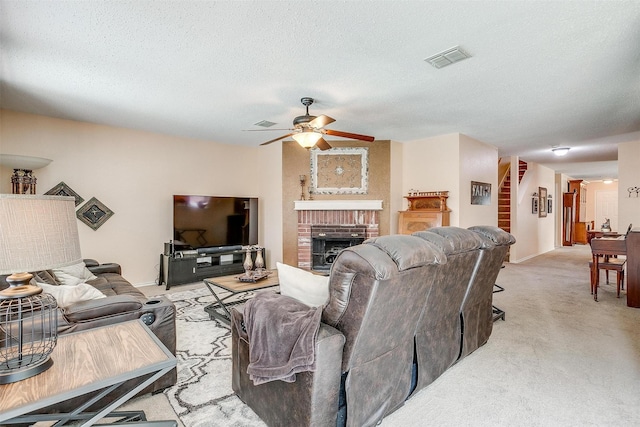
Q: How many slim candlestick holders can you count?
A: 2